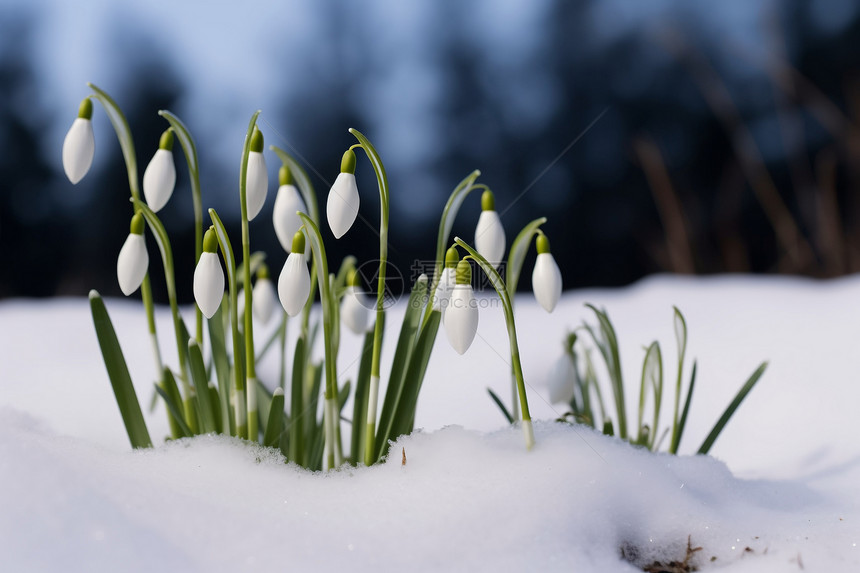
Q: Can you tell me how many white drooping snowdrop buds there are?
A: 15